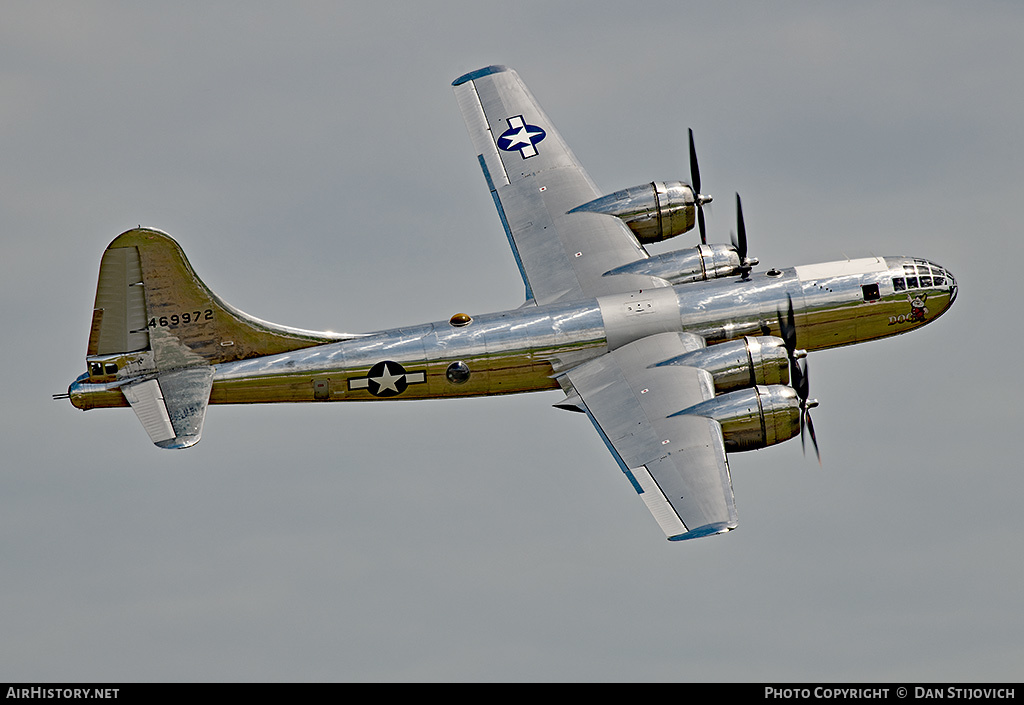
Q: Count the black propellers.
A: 4